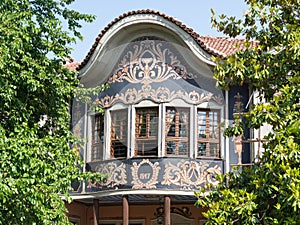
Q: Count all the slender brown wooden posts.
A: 3